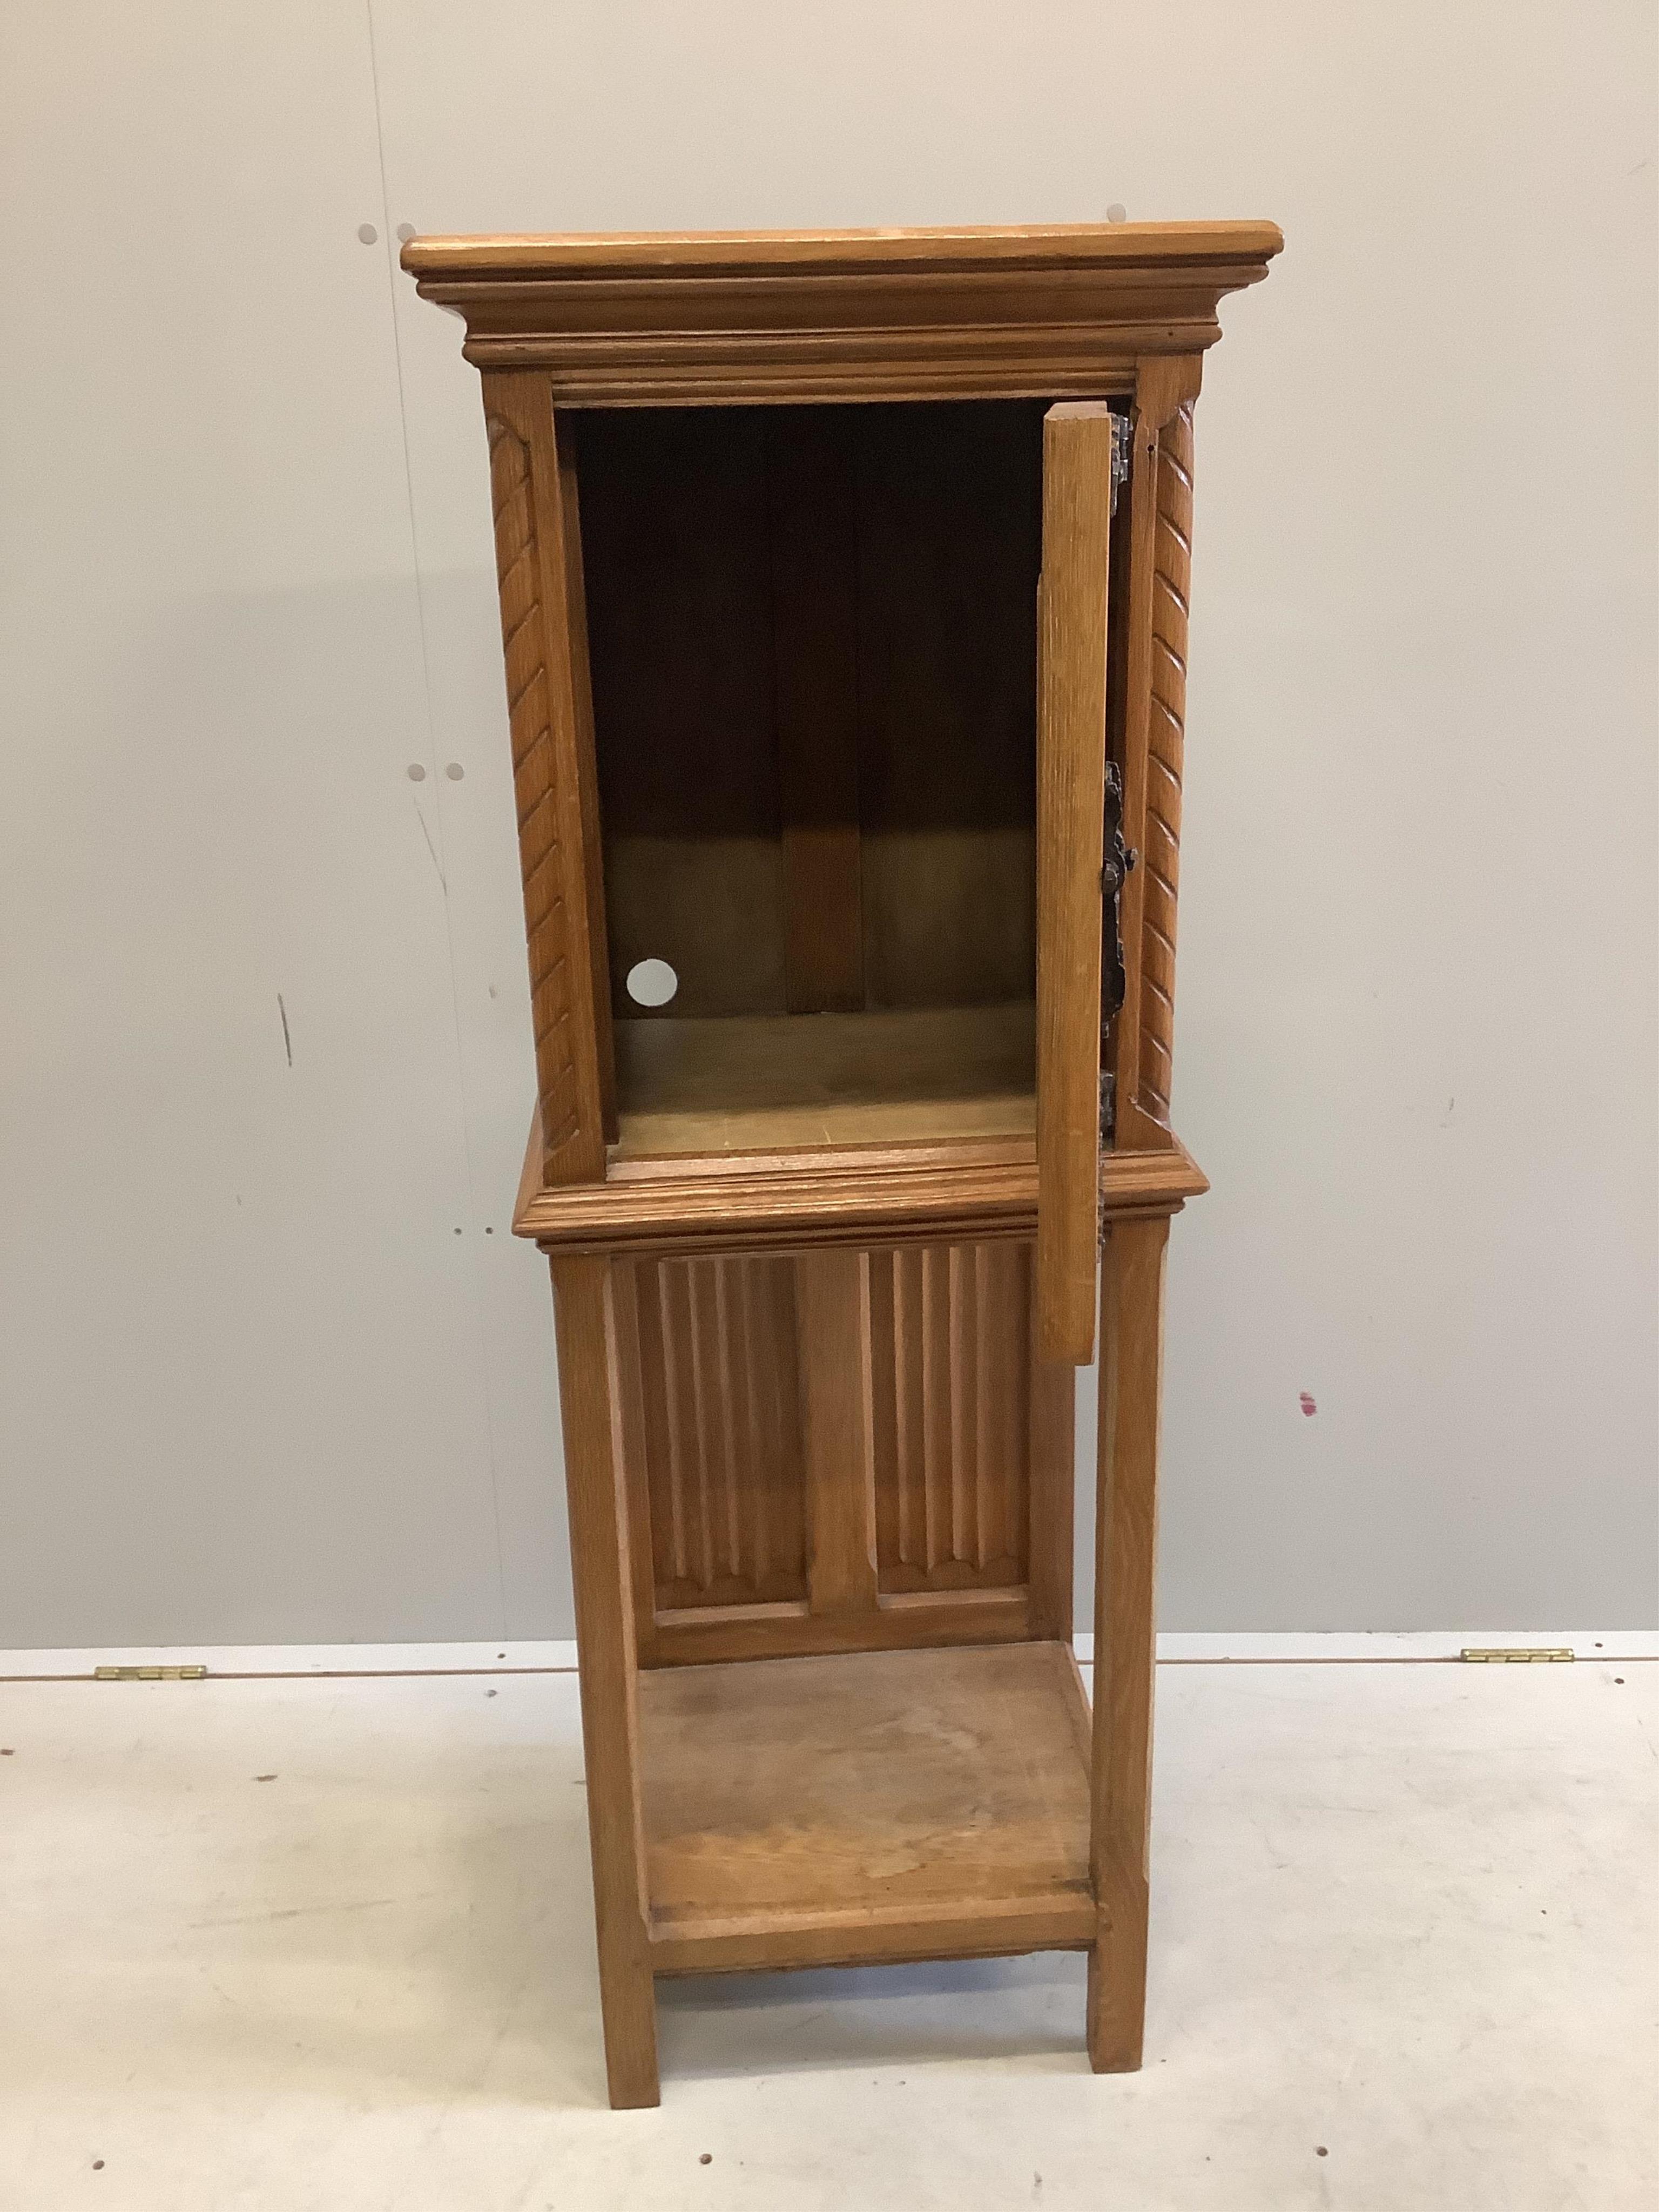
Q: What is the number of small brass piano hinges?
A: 2